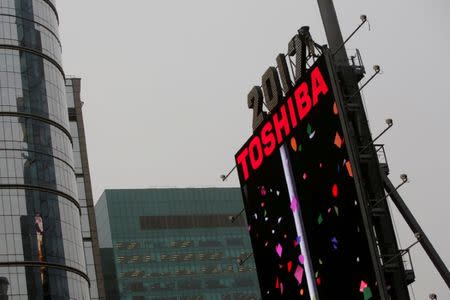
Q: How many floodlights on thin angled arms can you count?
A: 9